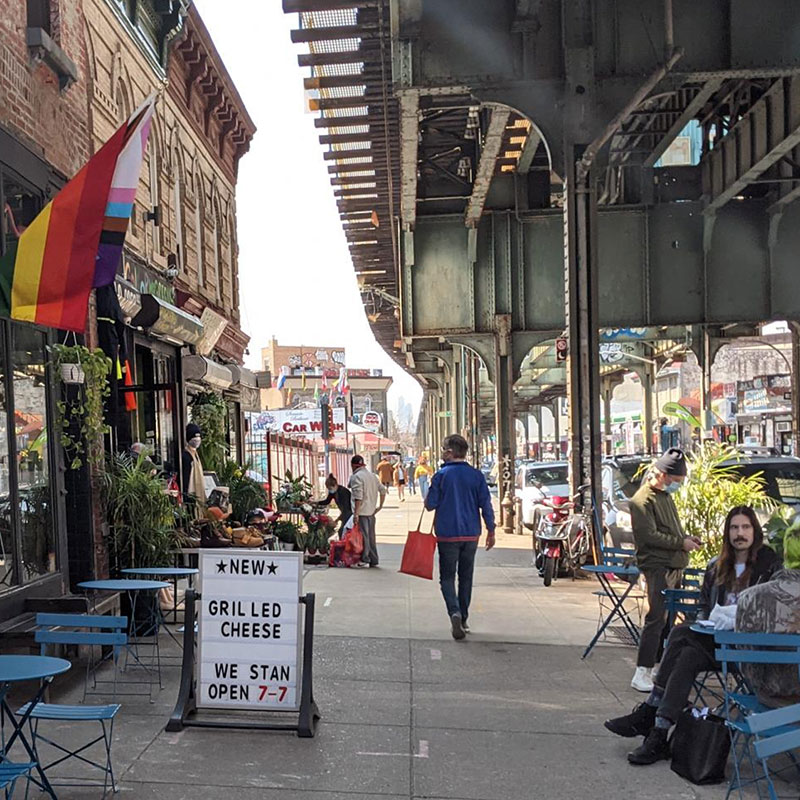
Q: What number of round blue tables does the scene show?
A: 5